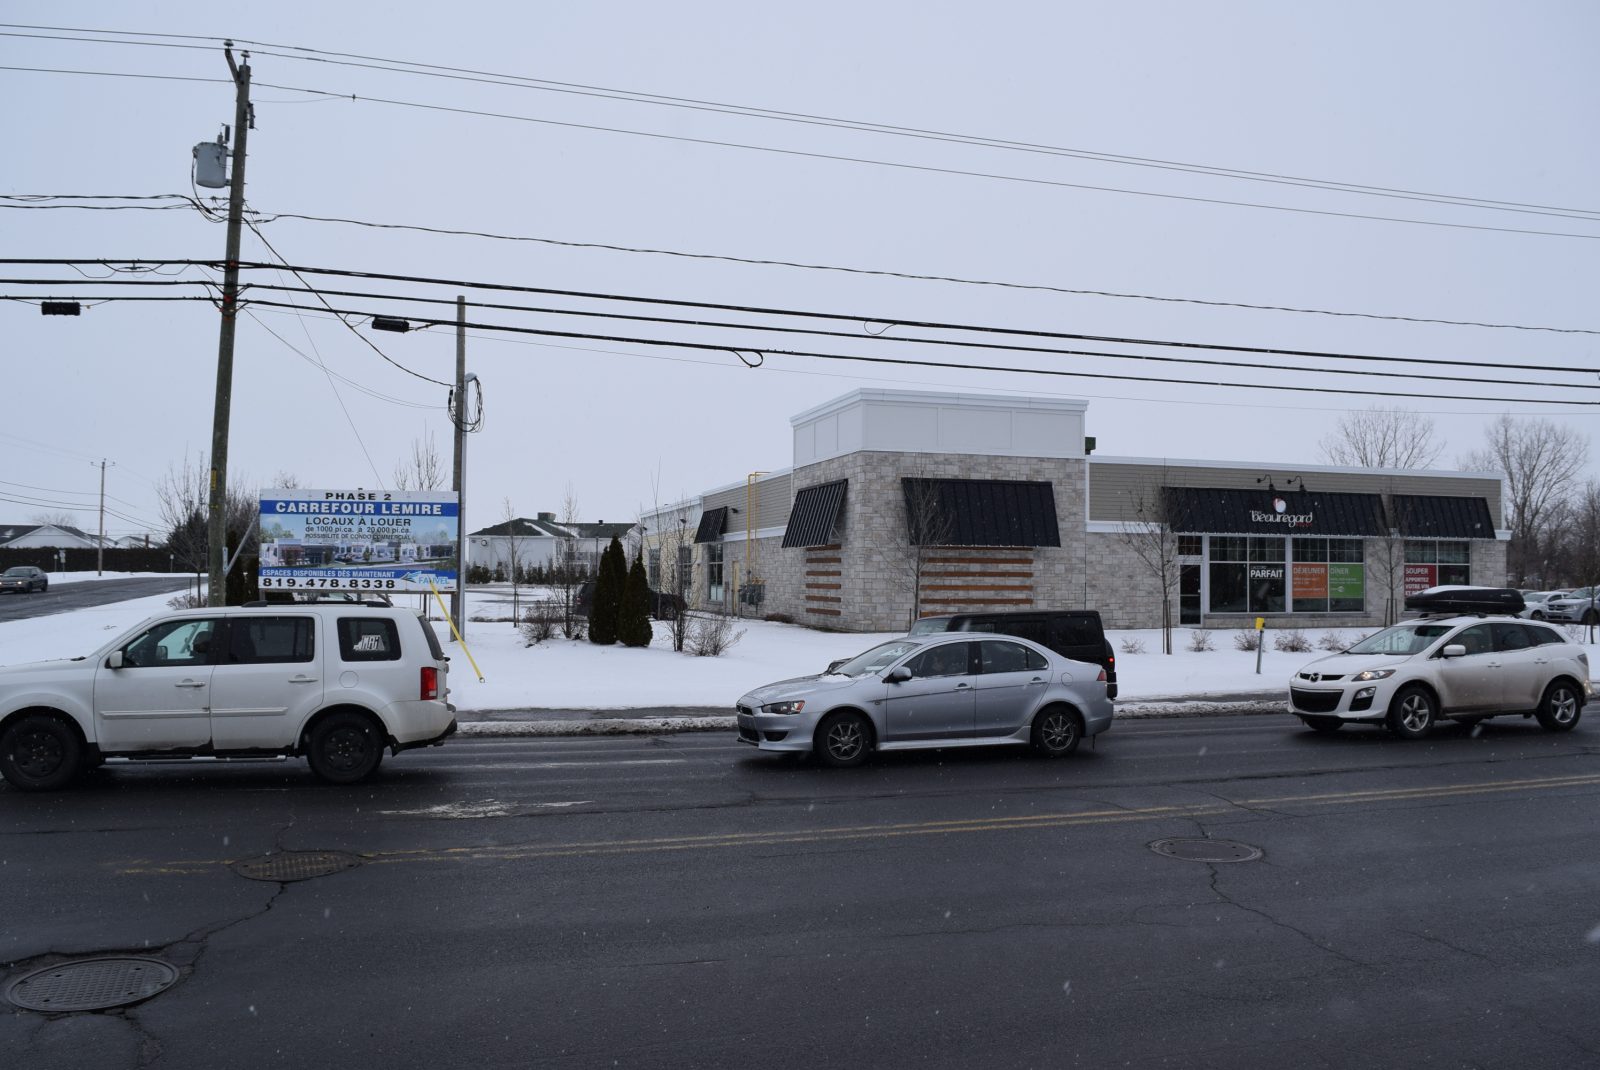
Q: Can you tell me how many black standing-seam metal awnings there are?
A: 5